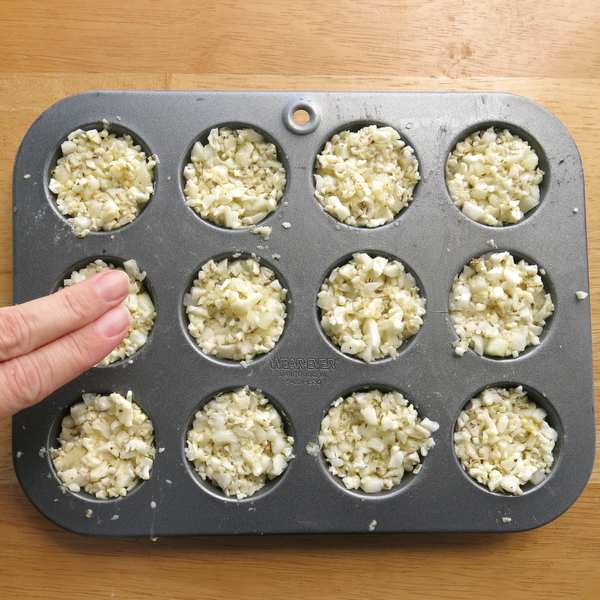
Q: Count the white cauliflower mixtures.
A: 12